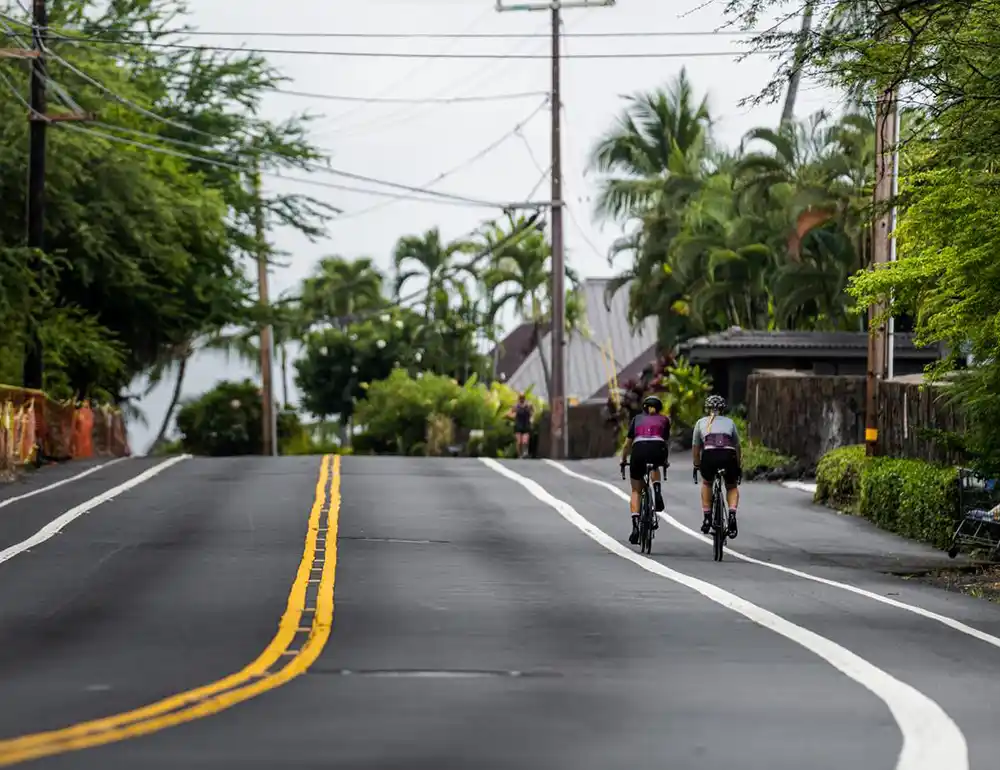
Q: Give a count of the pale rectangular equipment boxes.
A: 0